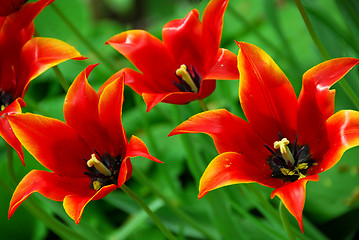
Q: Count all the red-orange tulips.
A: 4